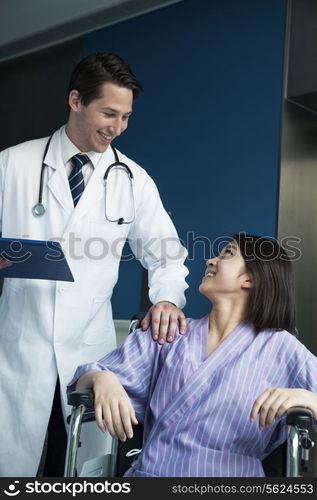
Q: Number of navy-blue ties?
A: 1